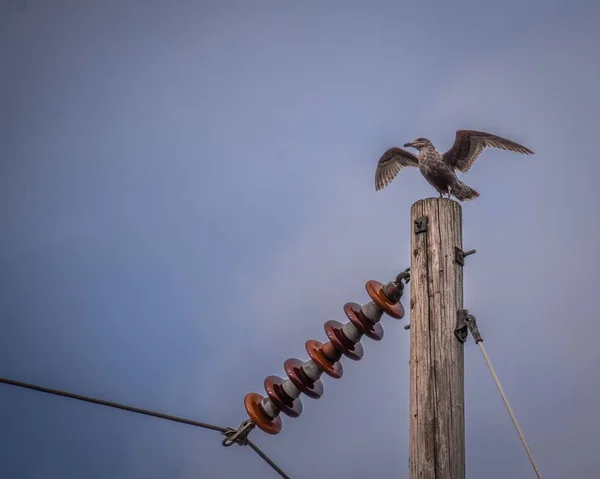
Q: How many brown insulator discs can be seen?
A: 7